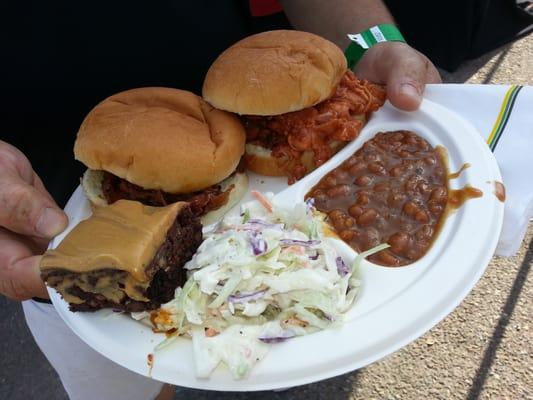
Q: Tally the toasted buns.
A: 2